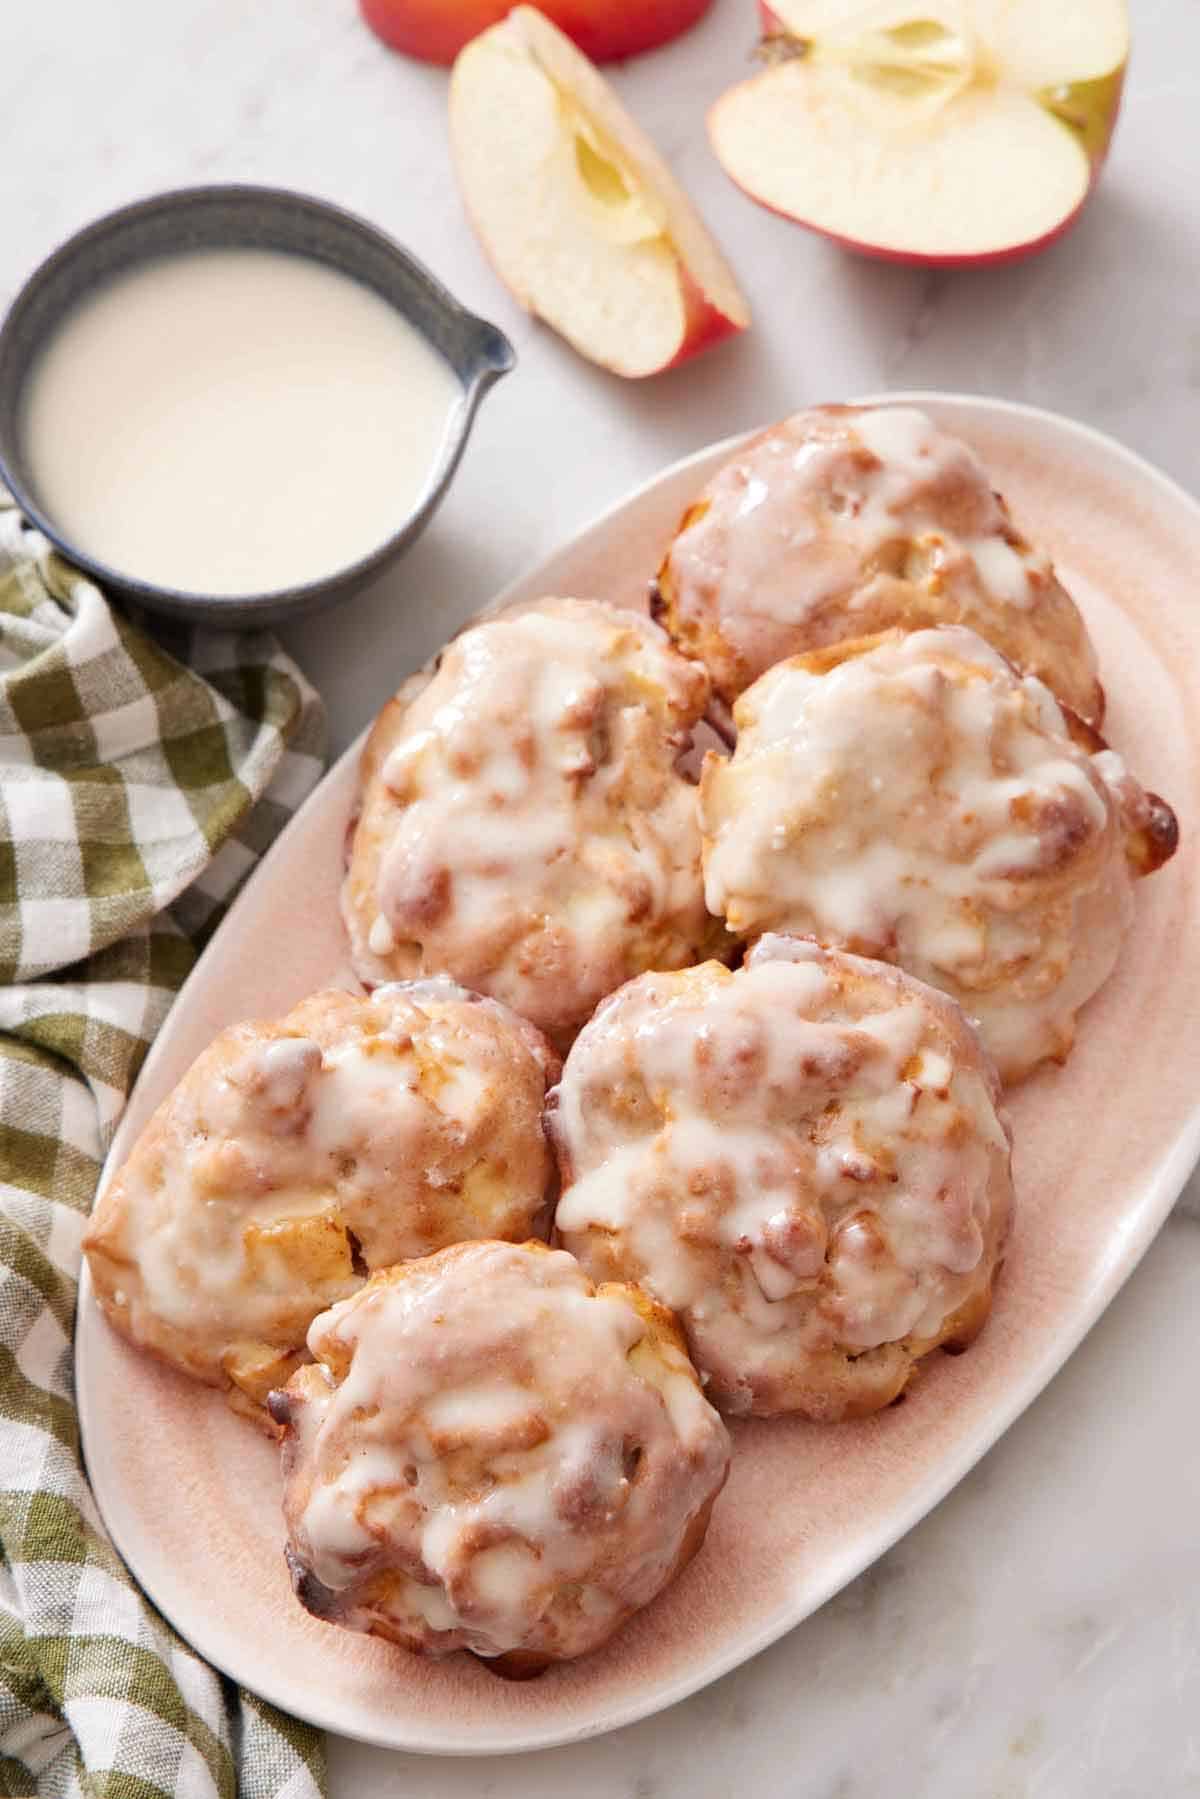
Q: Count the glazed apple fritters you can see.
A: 6